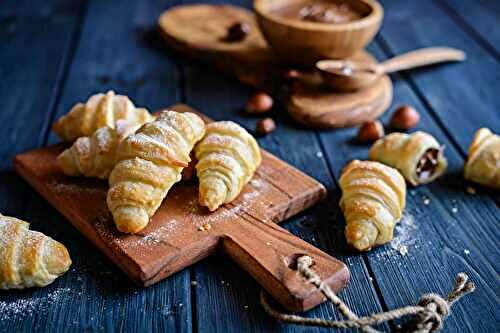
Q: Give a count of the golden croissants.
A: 8